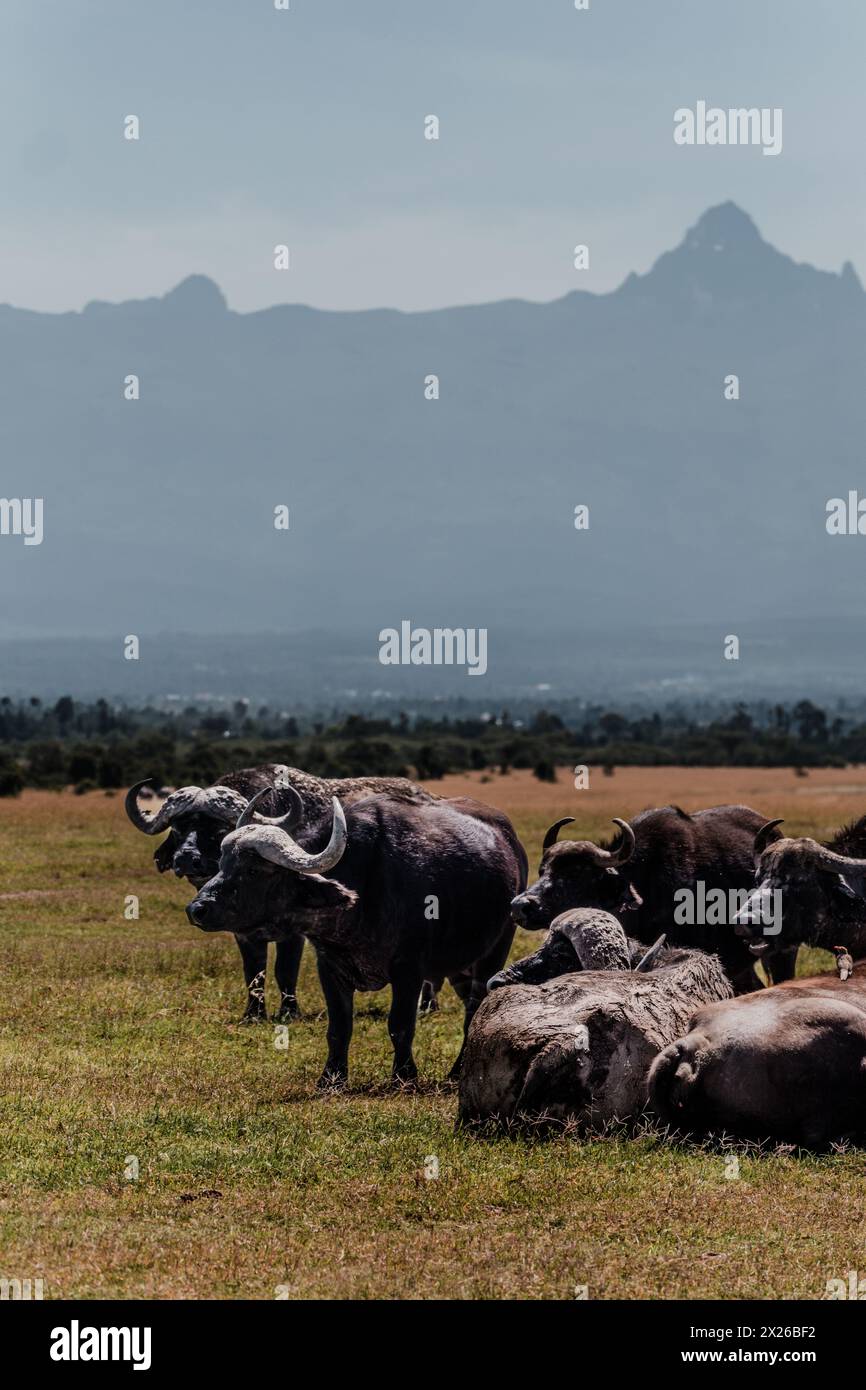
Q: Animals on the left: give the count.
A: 2